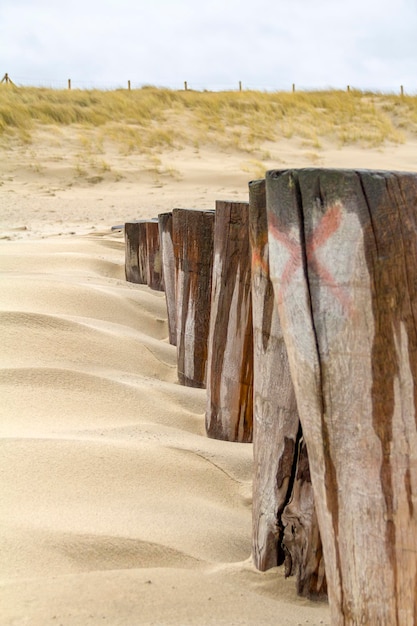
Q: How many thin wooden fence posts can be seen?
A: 8